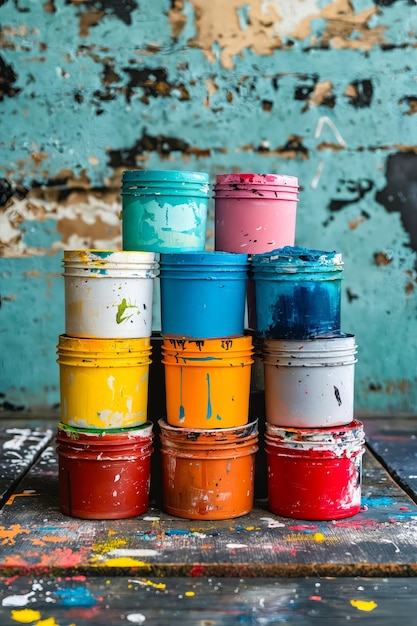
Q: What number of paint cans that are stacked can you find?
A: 11